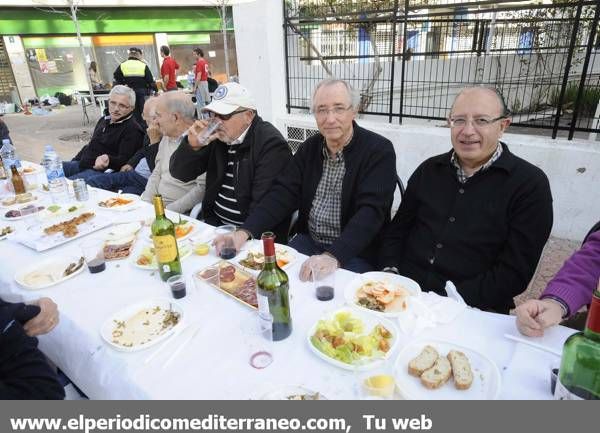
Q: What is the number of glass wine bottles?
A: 3